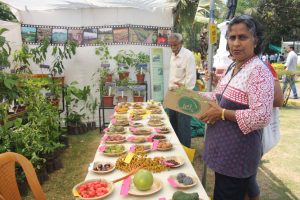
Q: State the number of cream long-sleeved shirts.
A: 1